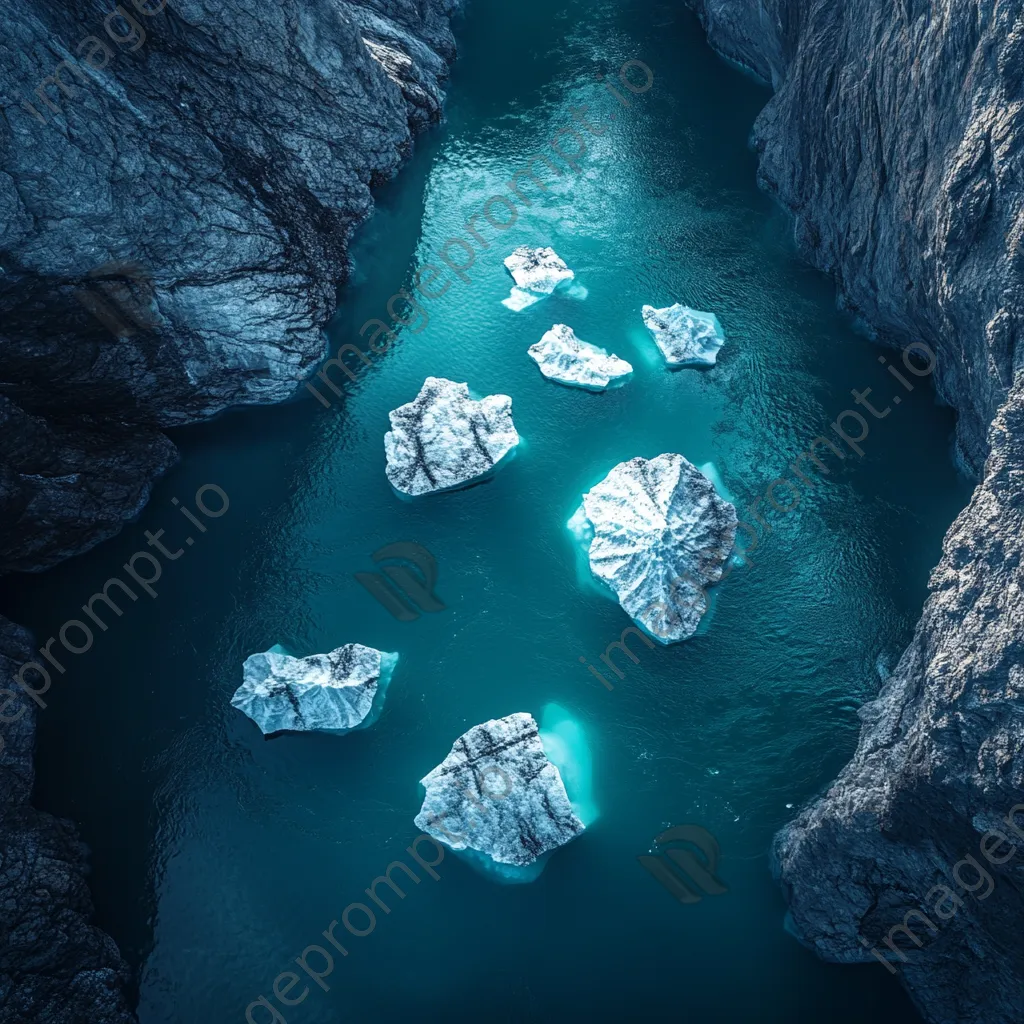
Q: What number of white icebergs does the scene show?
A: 7